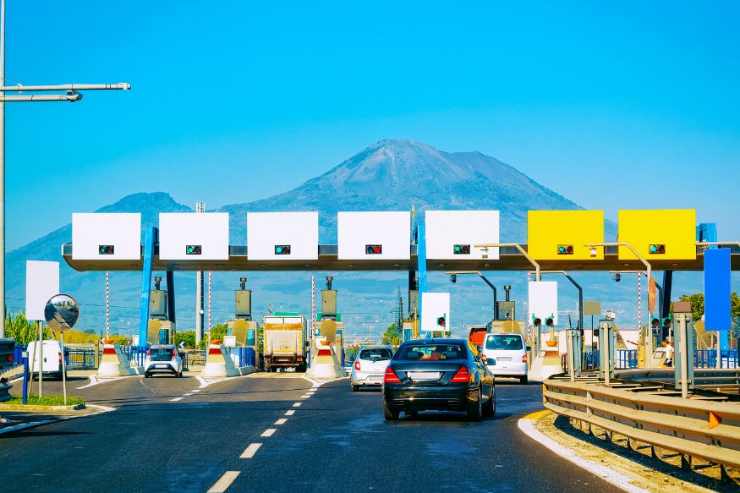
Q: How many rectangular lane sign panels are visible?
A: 7